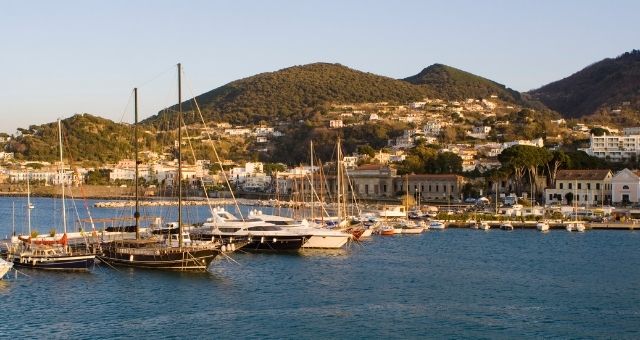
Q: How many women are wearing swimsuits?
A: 0